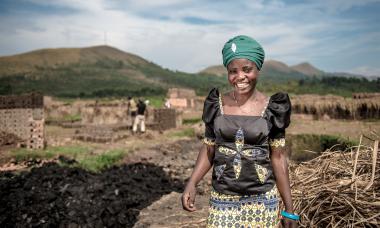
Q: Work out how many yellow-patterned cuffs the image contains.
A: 2